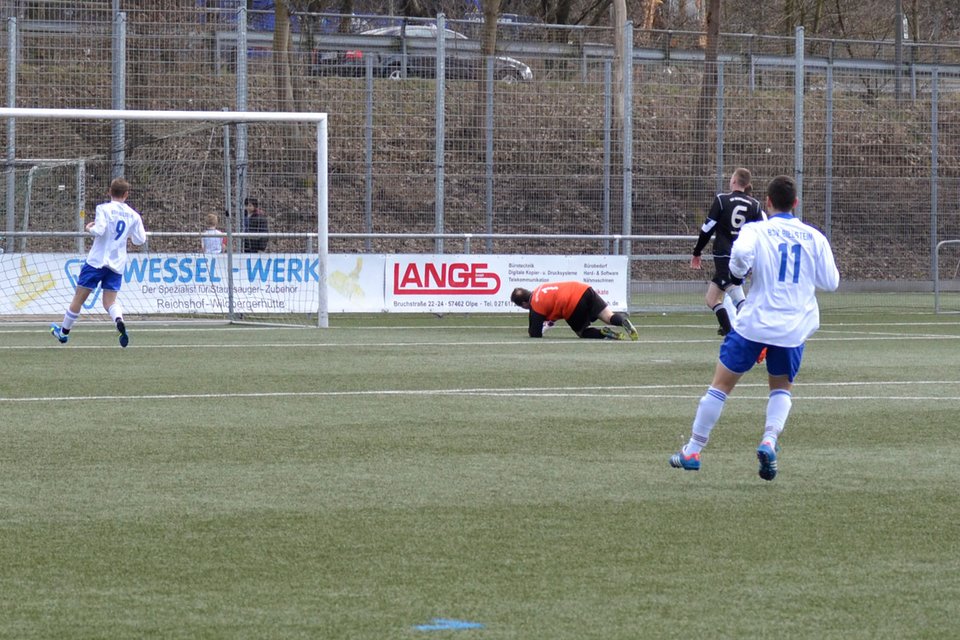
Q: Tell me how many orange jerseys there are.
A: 1